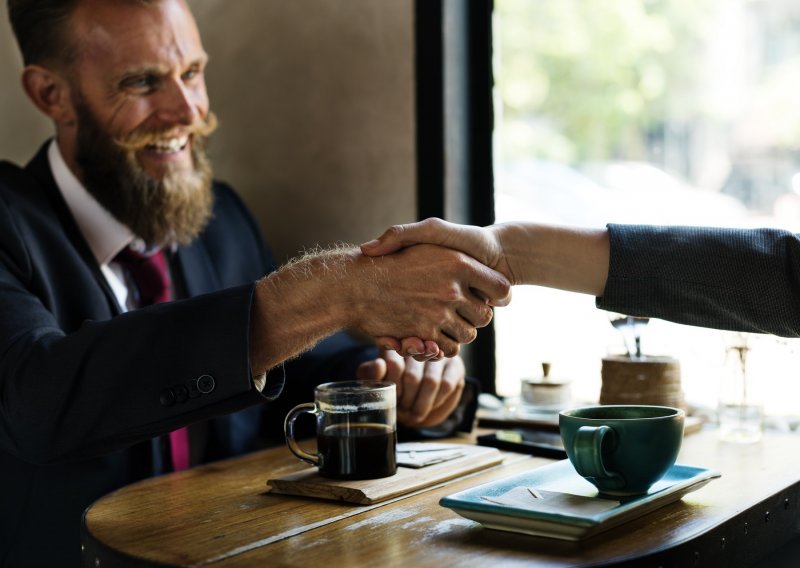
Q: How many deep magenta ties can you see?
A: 1